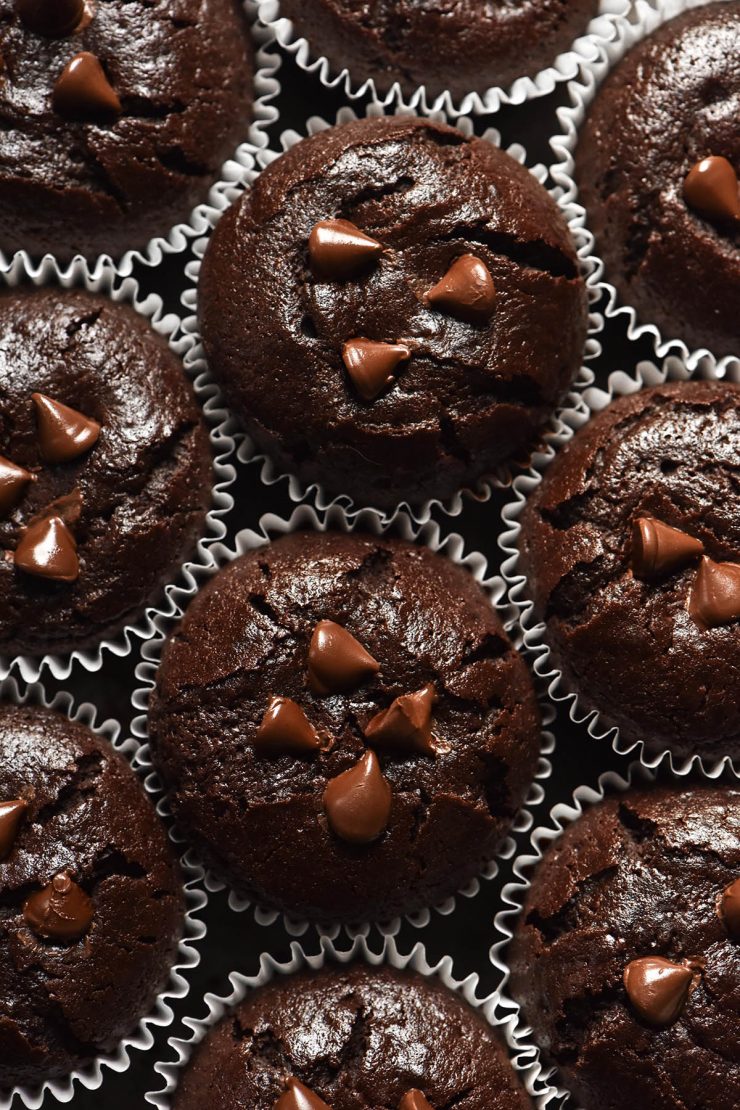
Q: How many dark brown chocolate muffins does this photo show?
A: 10